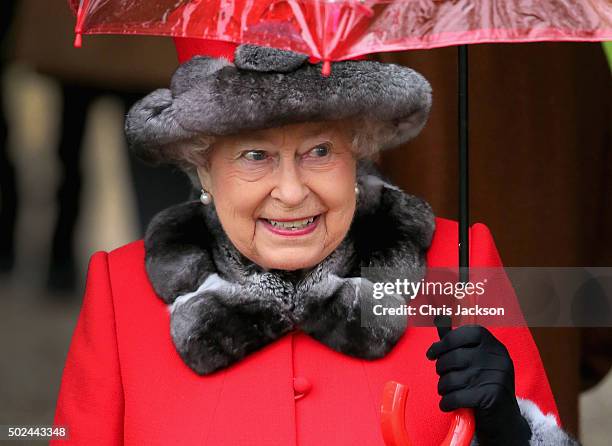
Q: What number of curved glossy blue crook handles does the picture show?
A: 0